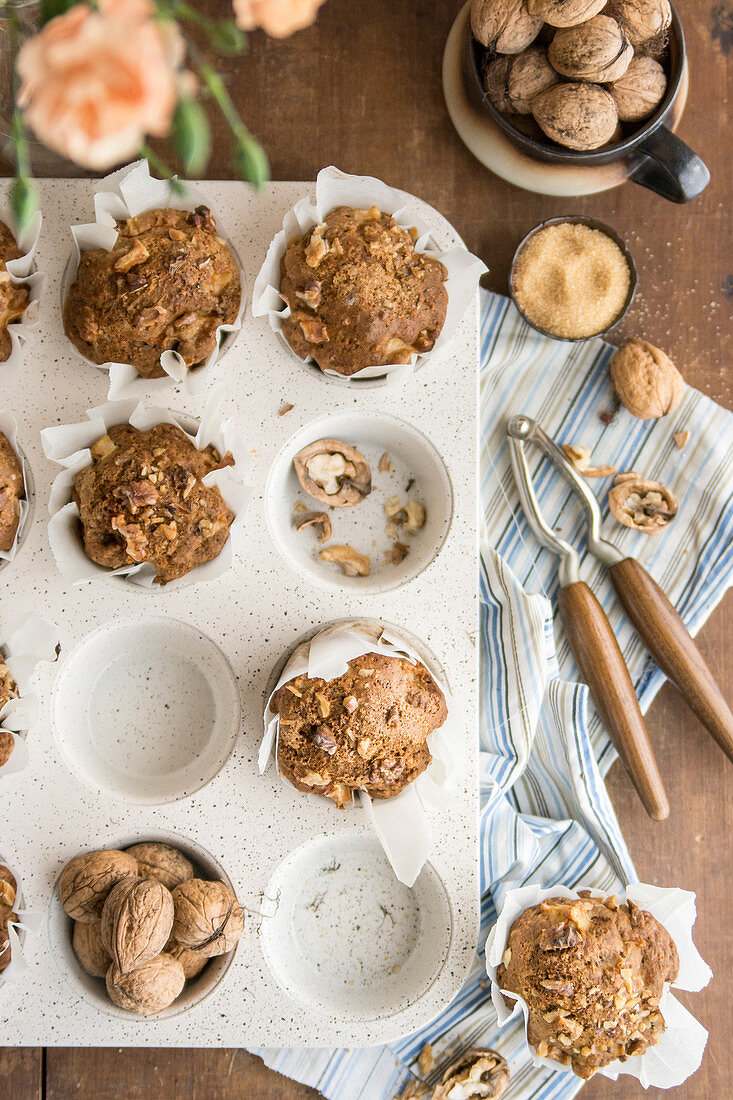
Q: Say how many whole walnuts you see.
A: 15